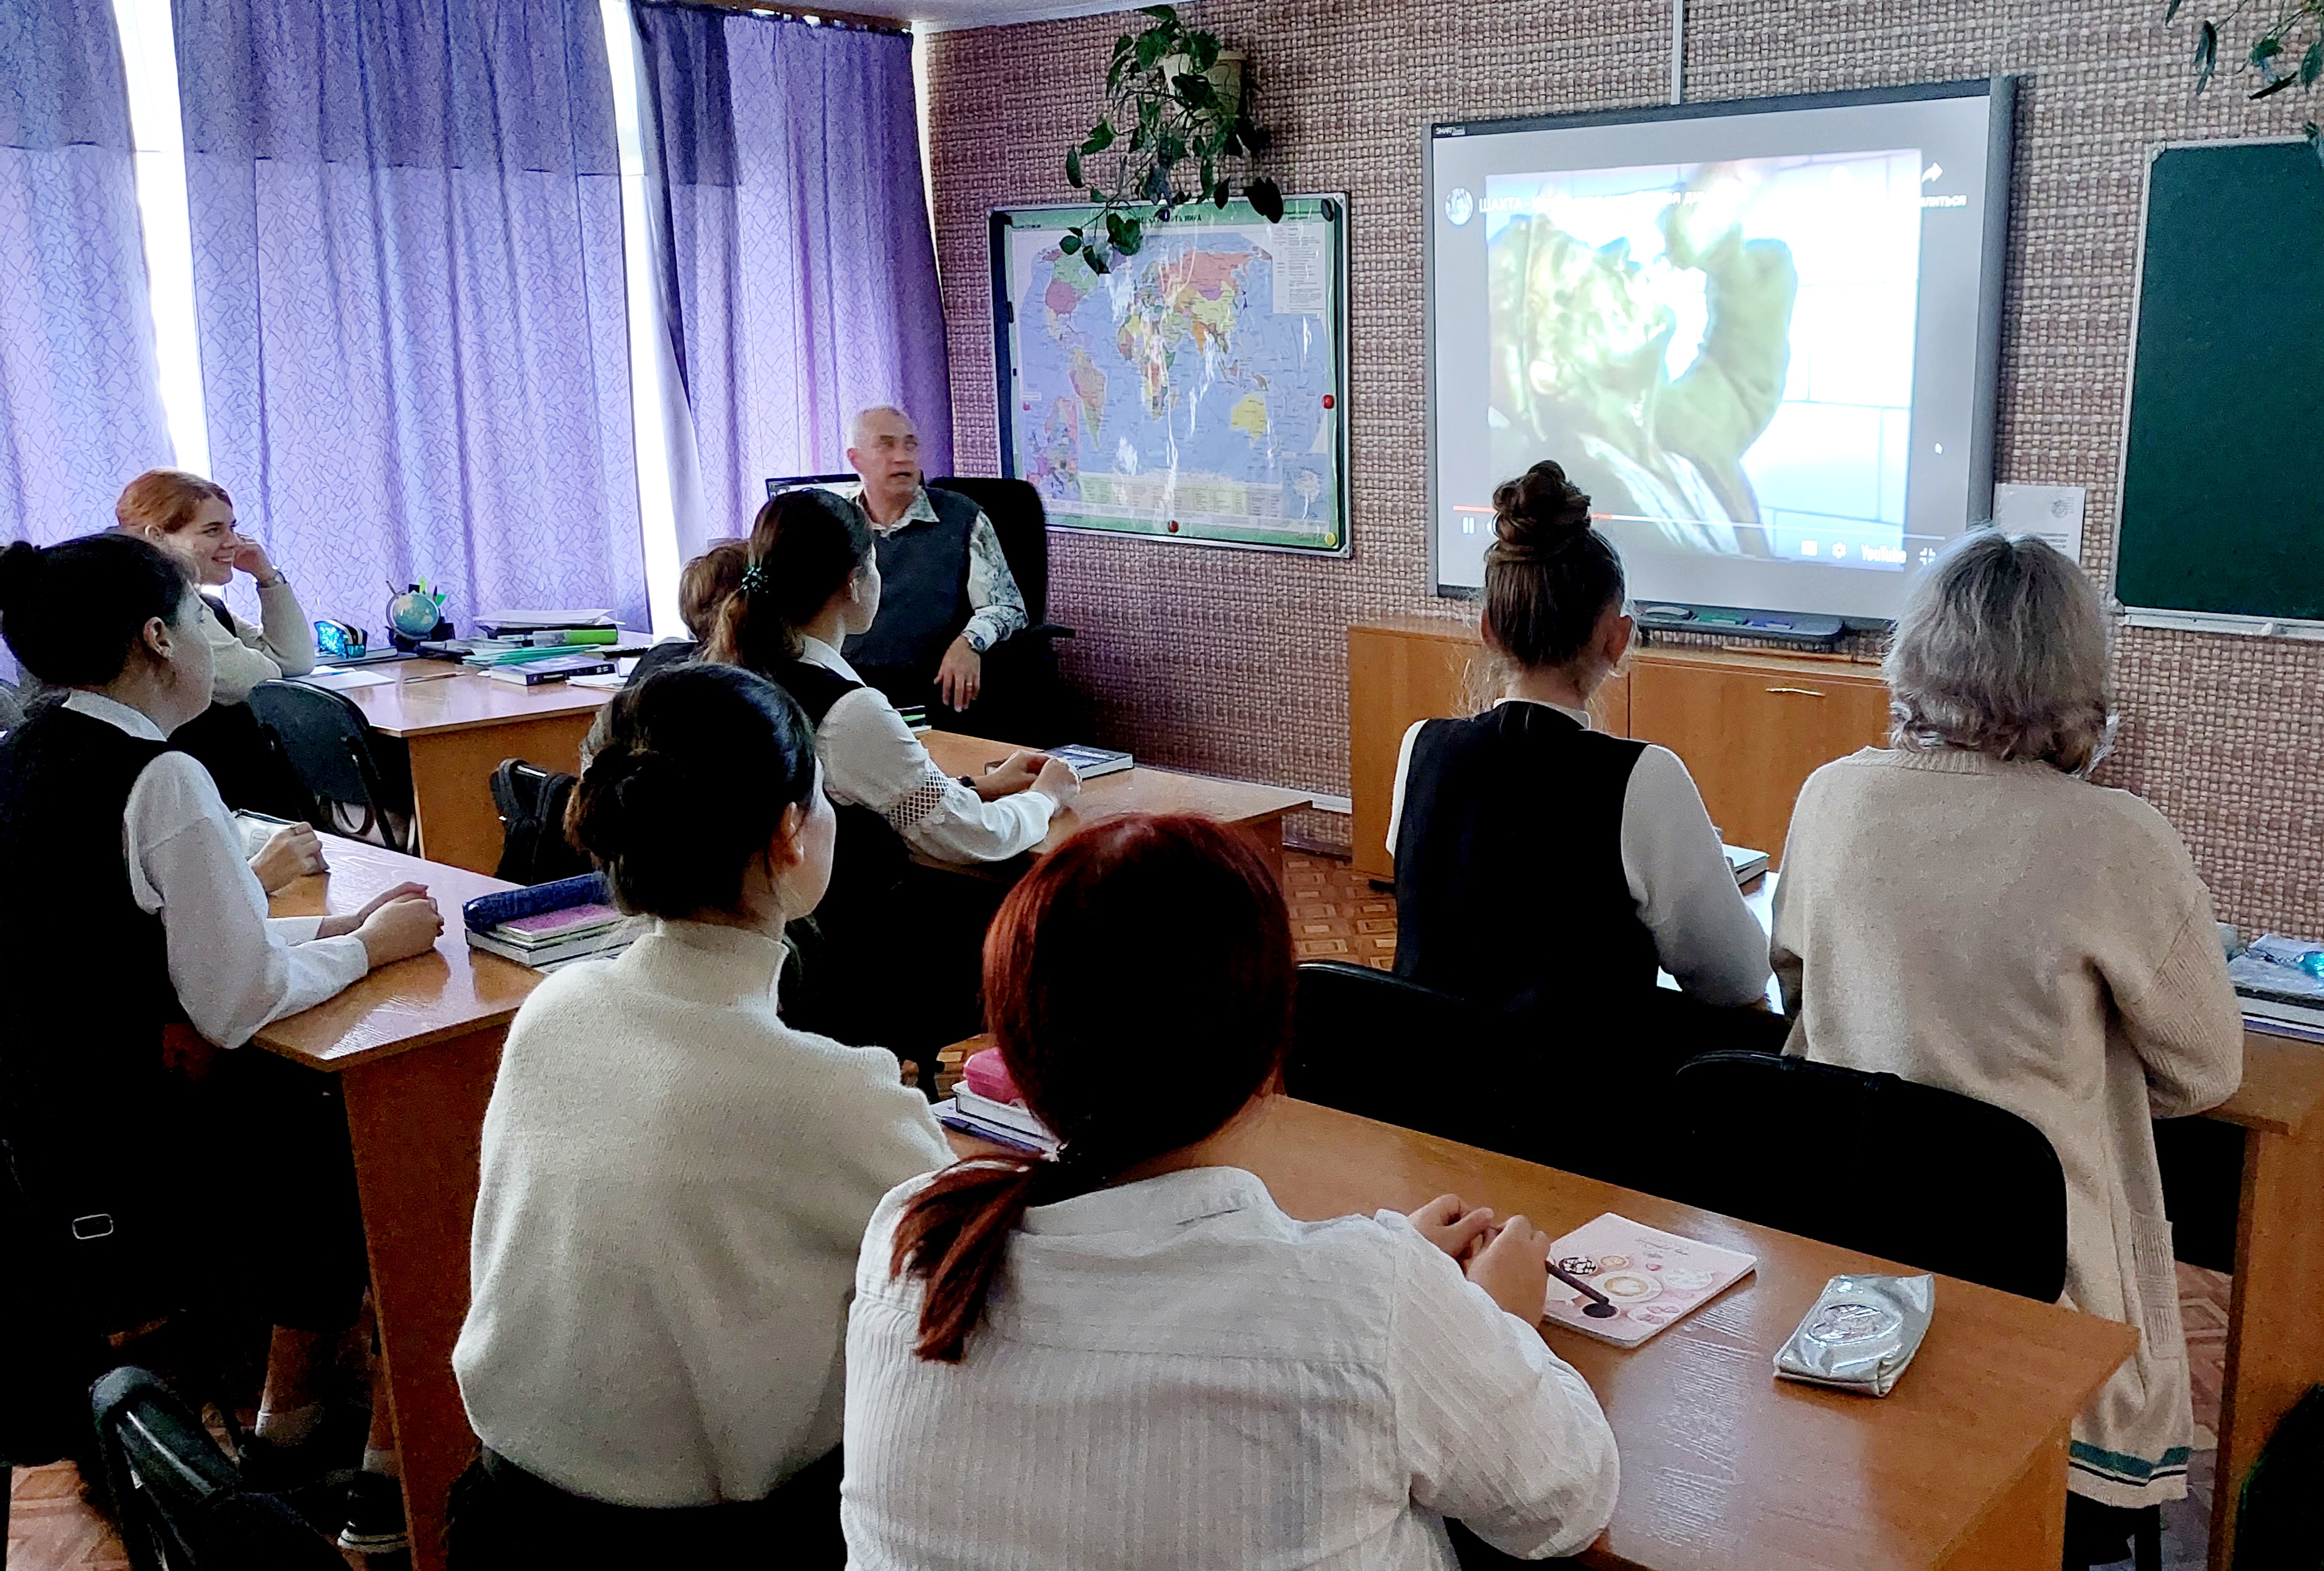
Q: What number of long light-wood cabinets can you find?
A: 1